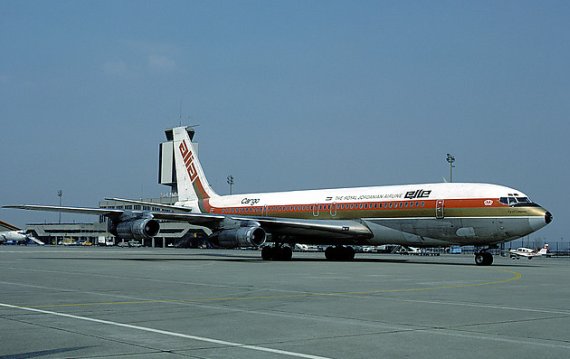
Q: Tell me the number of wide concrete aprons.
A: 1